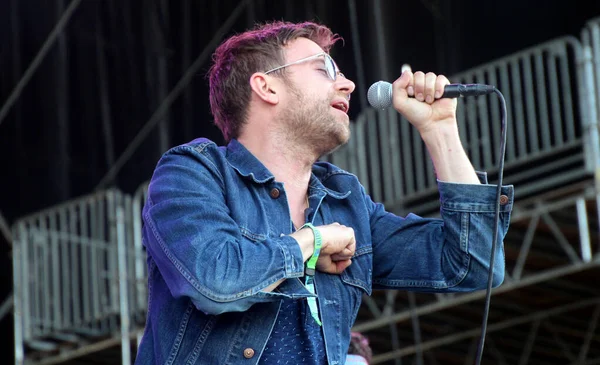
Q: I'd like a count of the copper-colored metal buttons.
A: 3